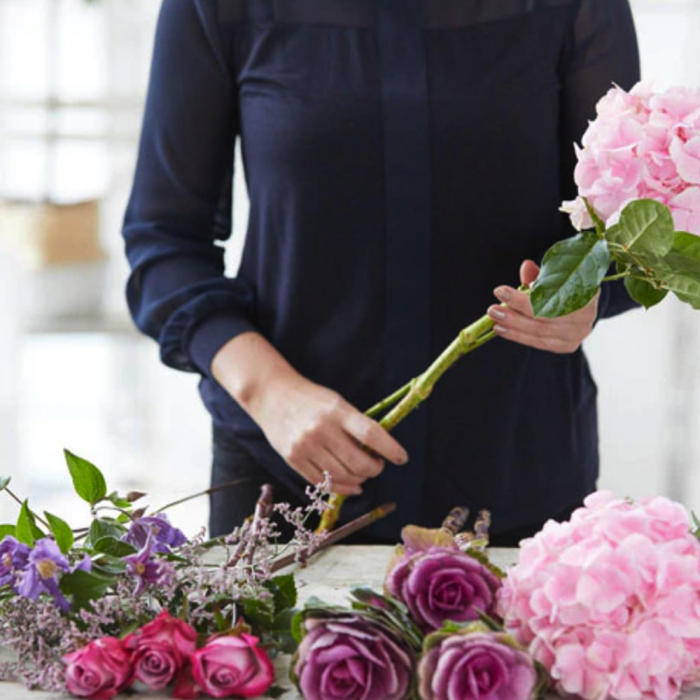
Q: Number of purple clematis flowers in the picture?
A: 4